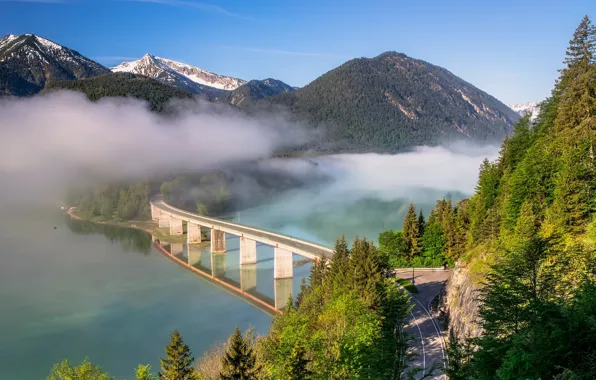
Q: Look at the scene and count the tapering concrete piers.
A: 7